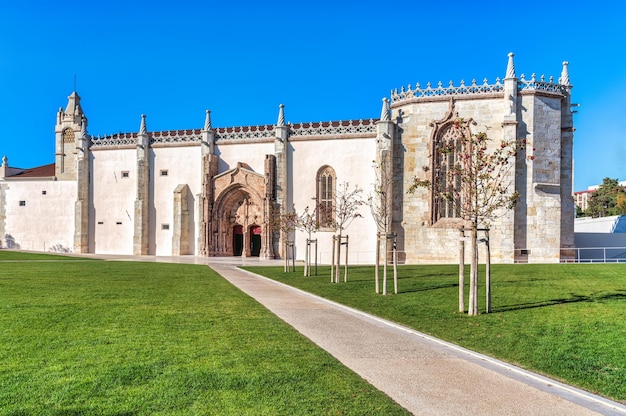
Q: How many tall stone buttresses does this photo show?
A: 7